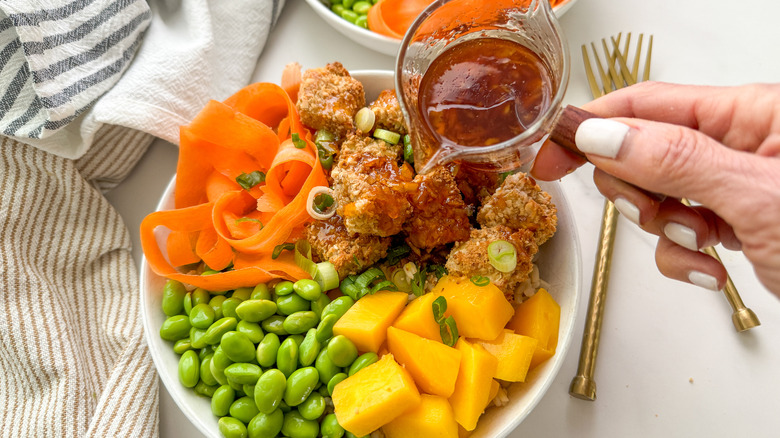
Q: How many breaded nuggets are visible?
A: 8